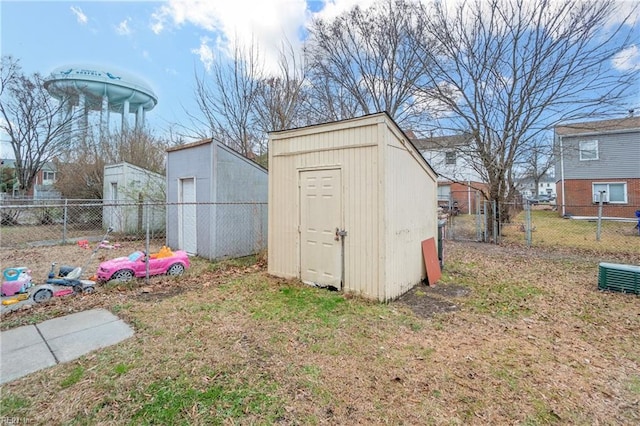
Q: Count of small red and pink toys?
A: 2